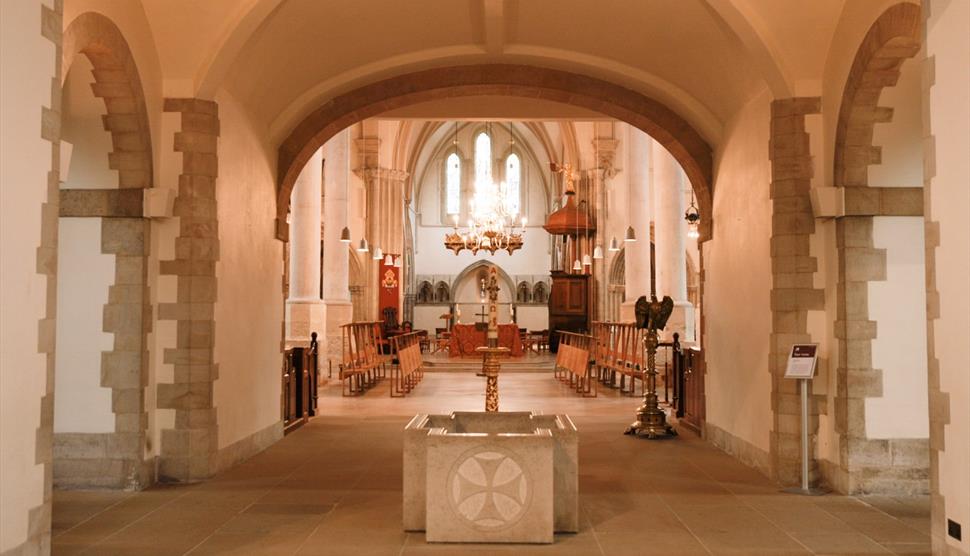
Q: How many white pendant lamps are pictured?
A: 10